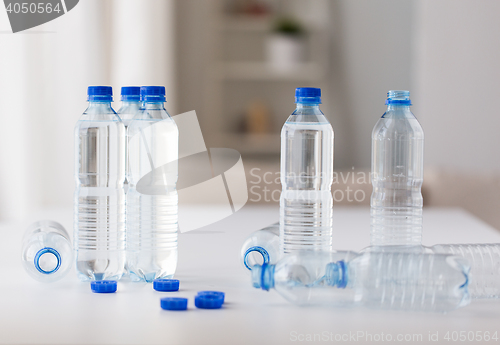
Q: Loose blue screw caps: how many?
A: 5